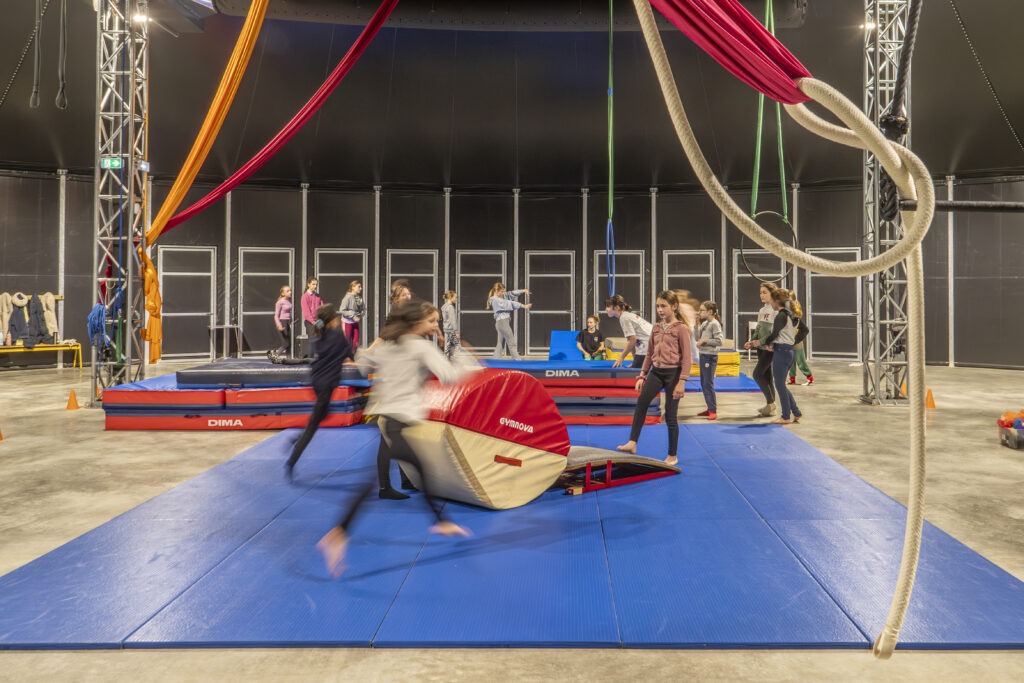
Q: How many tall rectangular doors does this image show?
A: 10